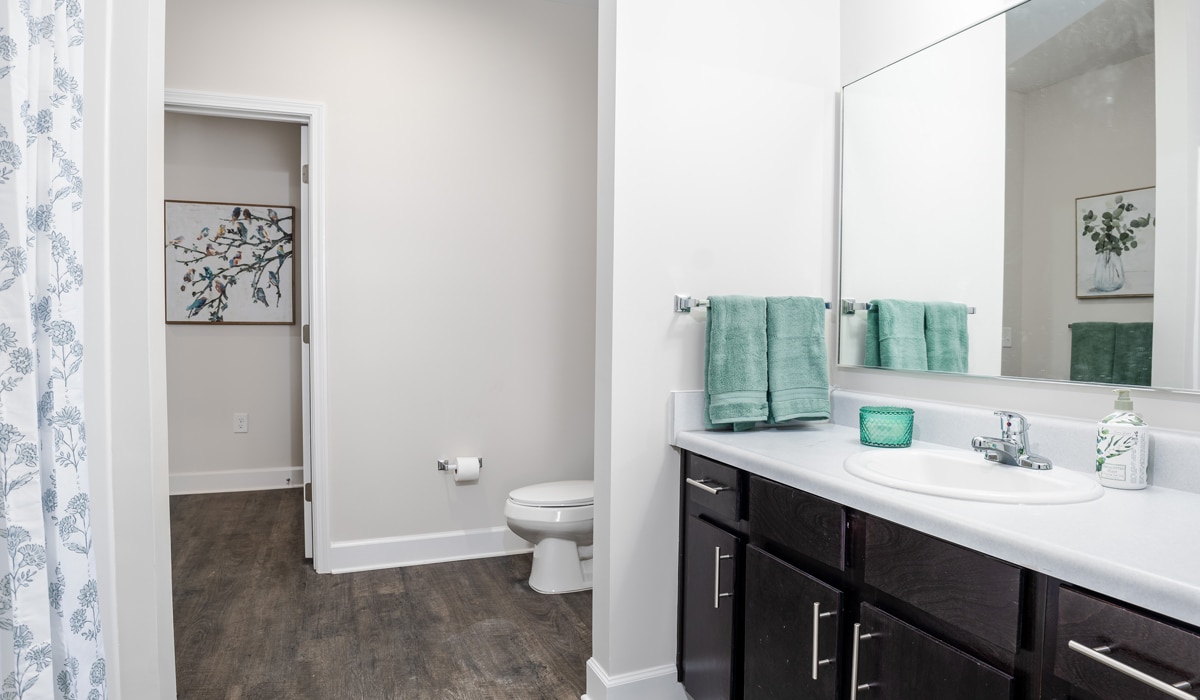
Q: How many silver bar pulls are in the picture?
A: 5